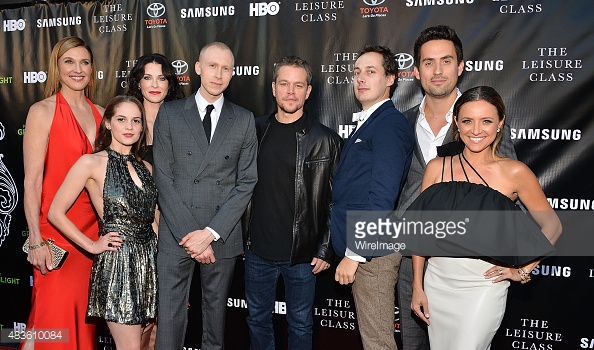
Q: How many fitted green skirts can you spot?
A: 0